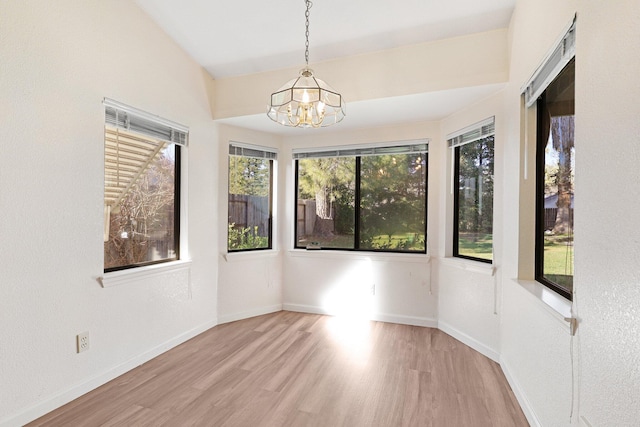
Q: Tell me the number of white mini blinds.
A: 5